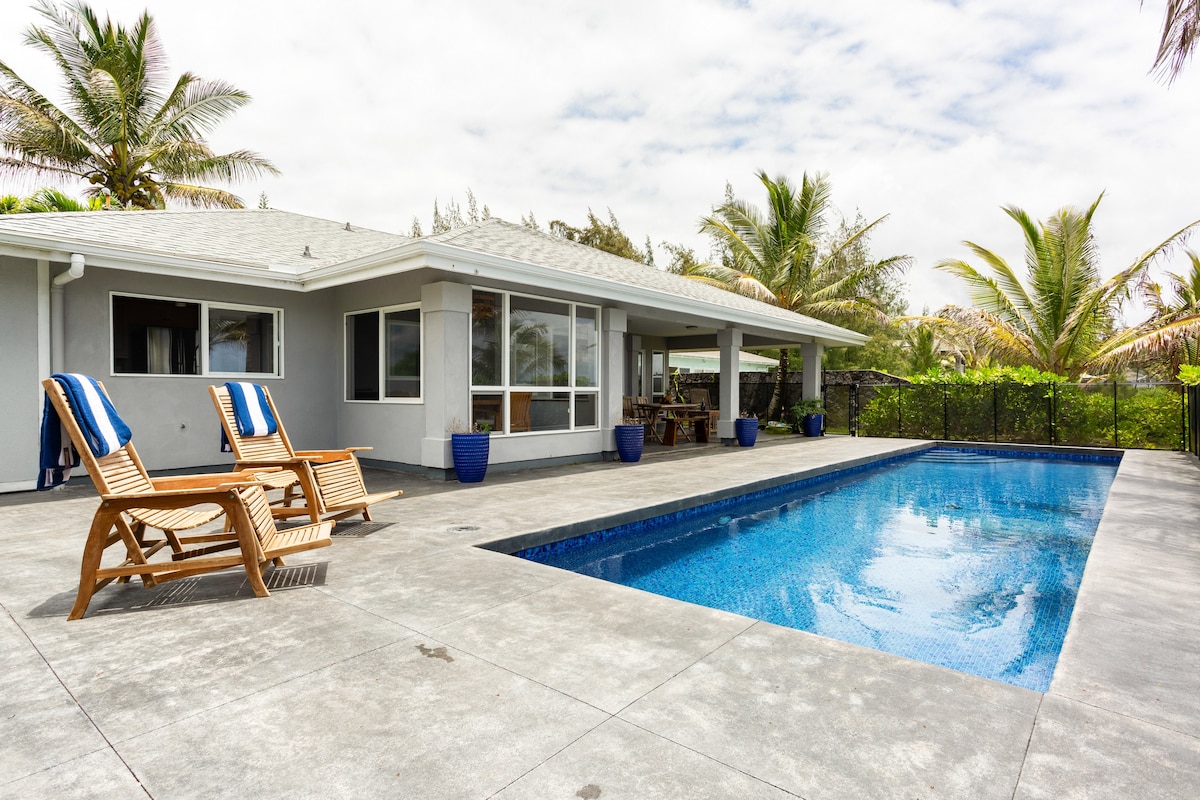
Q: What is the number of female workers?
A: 0